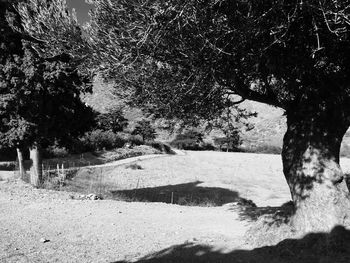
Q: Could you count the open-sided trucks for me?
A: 0